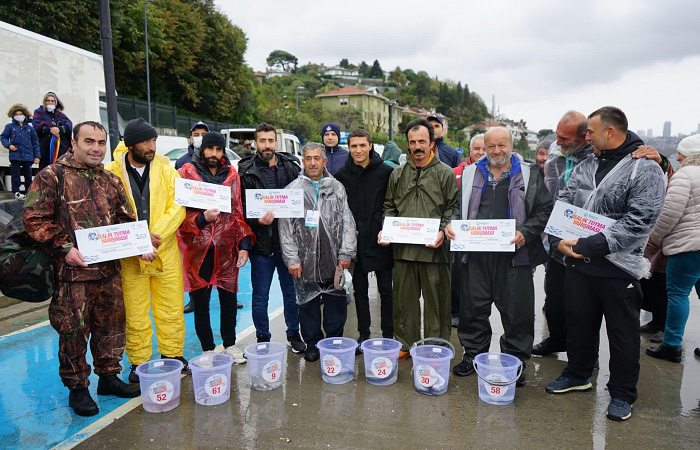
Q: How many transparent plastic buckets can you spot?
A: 7